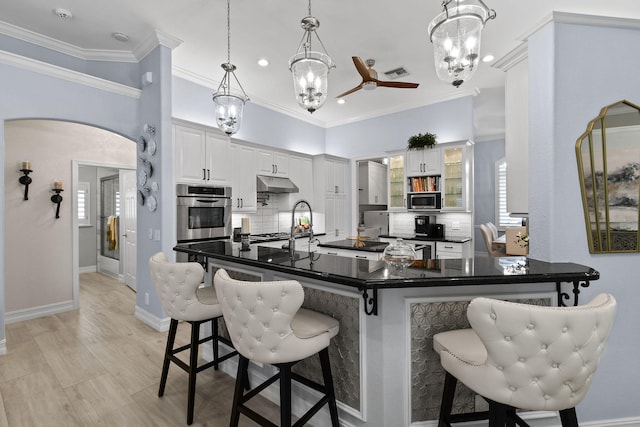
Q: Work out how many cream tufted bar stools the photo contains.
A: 3